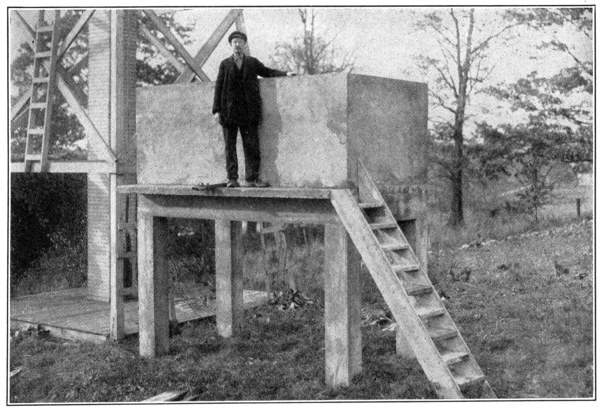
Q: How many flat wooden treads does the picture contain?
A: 9